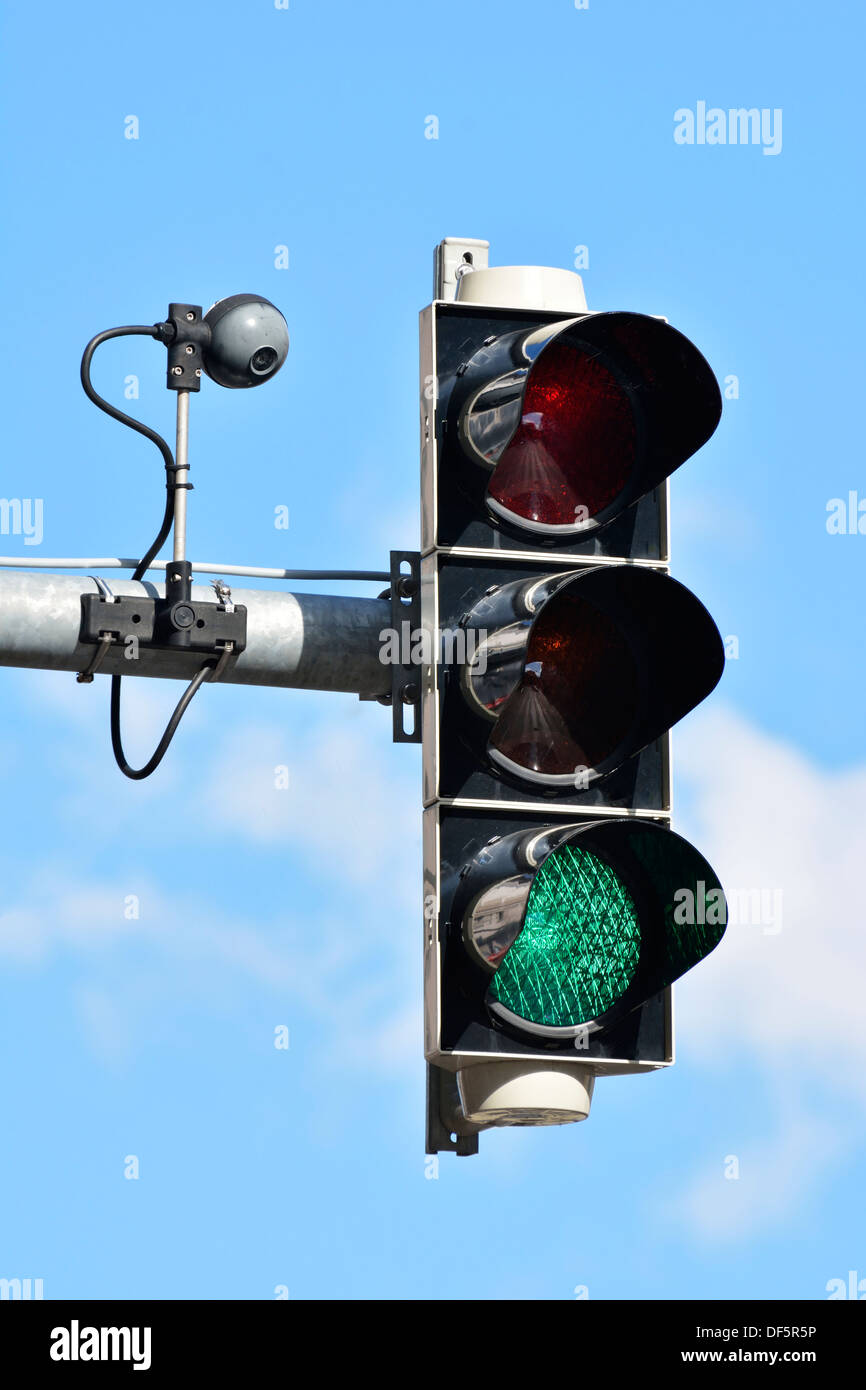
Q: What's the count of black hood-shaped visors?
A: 3